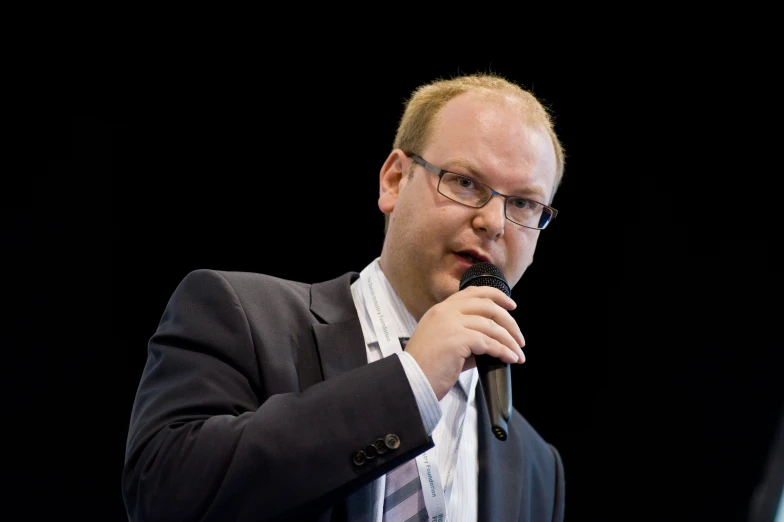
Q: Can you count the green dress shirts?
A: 0